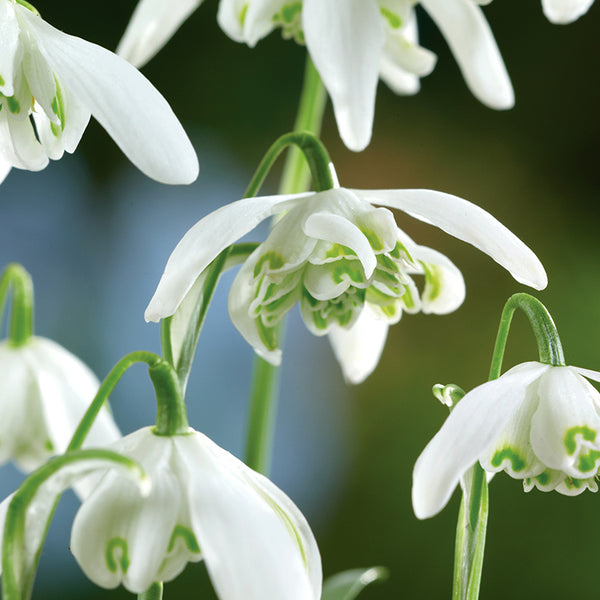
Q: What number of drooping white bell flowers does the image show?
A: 6